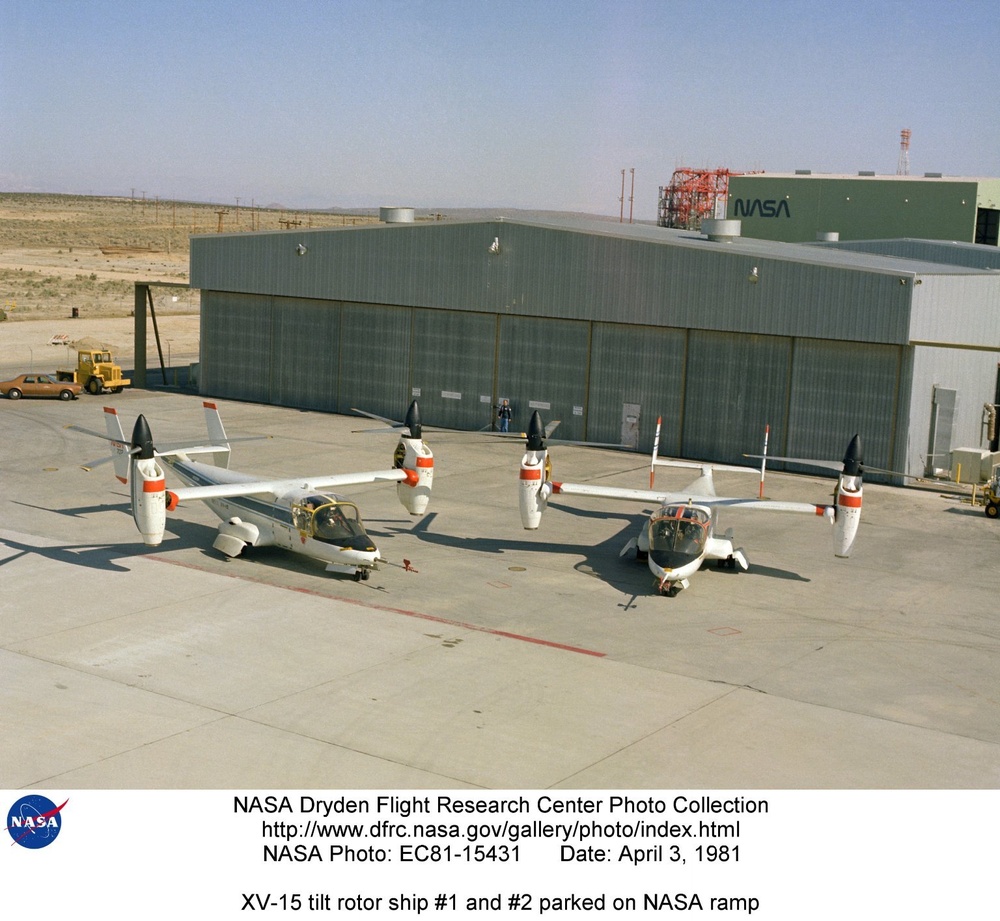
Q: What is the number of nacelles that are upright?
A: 4